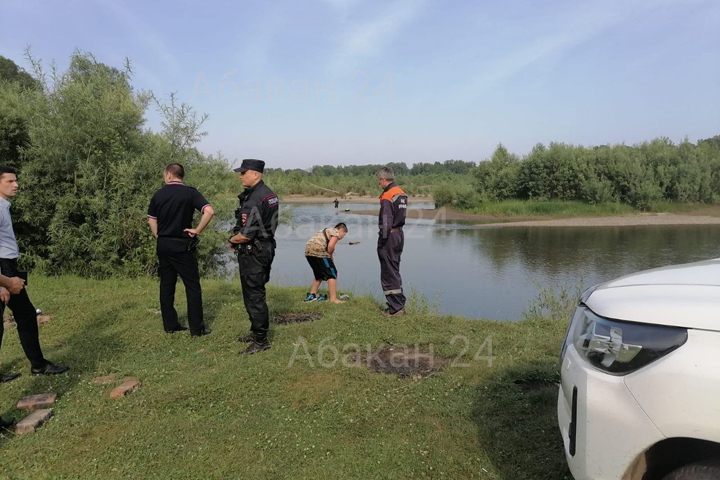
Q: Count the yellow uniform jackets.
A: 0